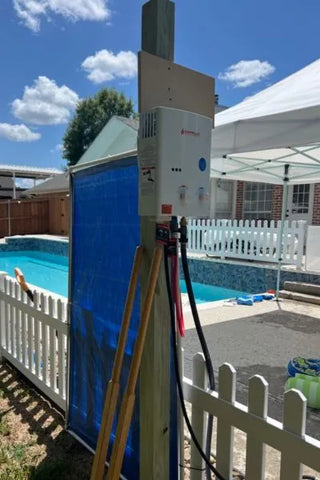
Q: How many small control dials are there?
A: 2